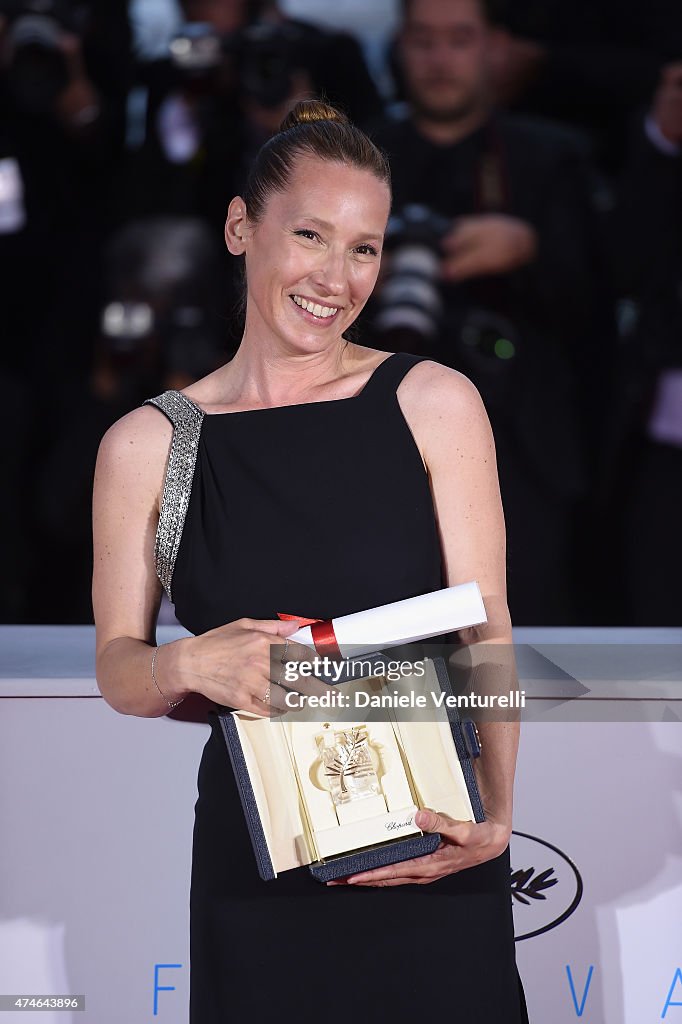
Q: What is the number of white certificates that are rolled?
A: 1